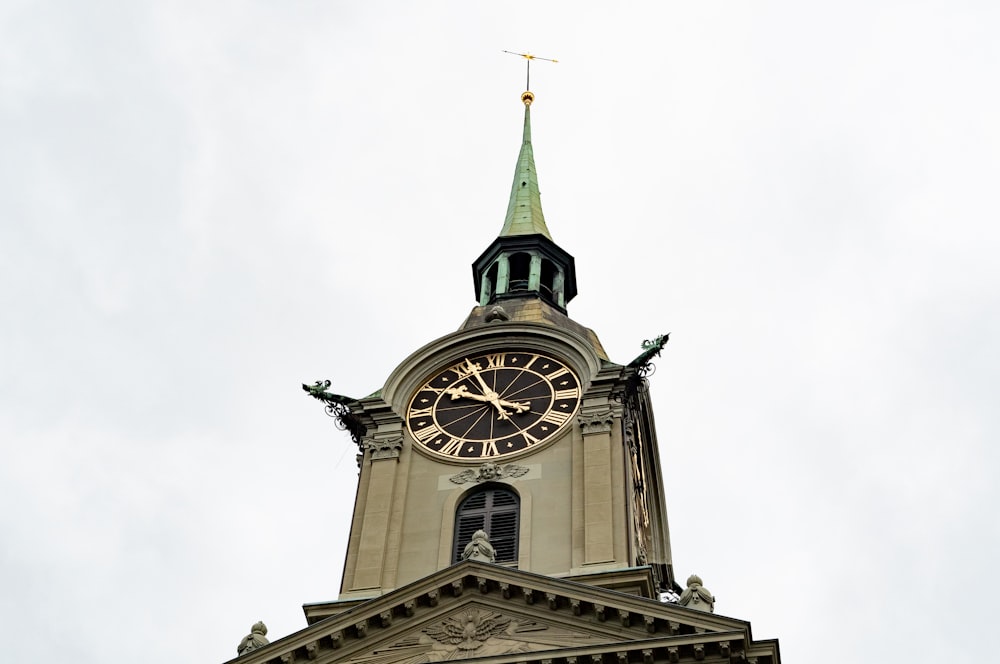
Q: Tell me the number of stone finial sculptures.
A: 3